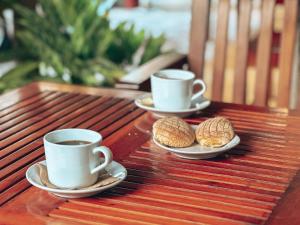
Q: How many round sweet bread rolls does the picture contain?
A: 2